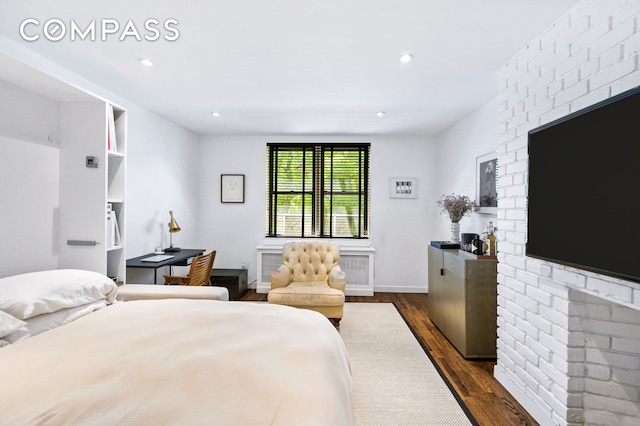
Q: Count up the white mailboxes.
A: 0